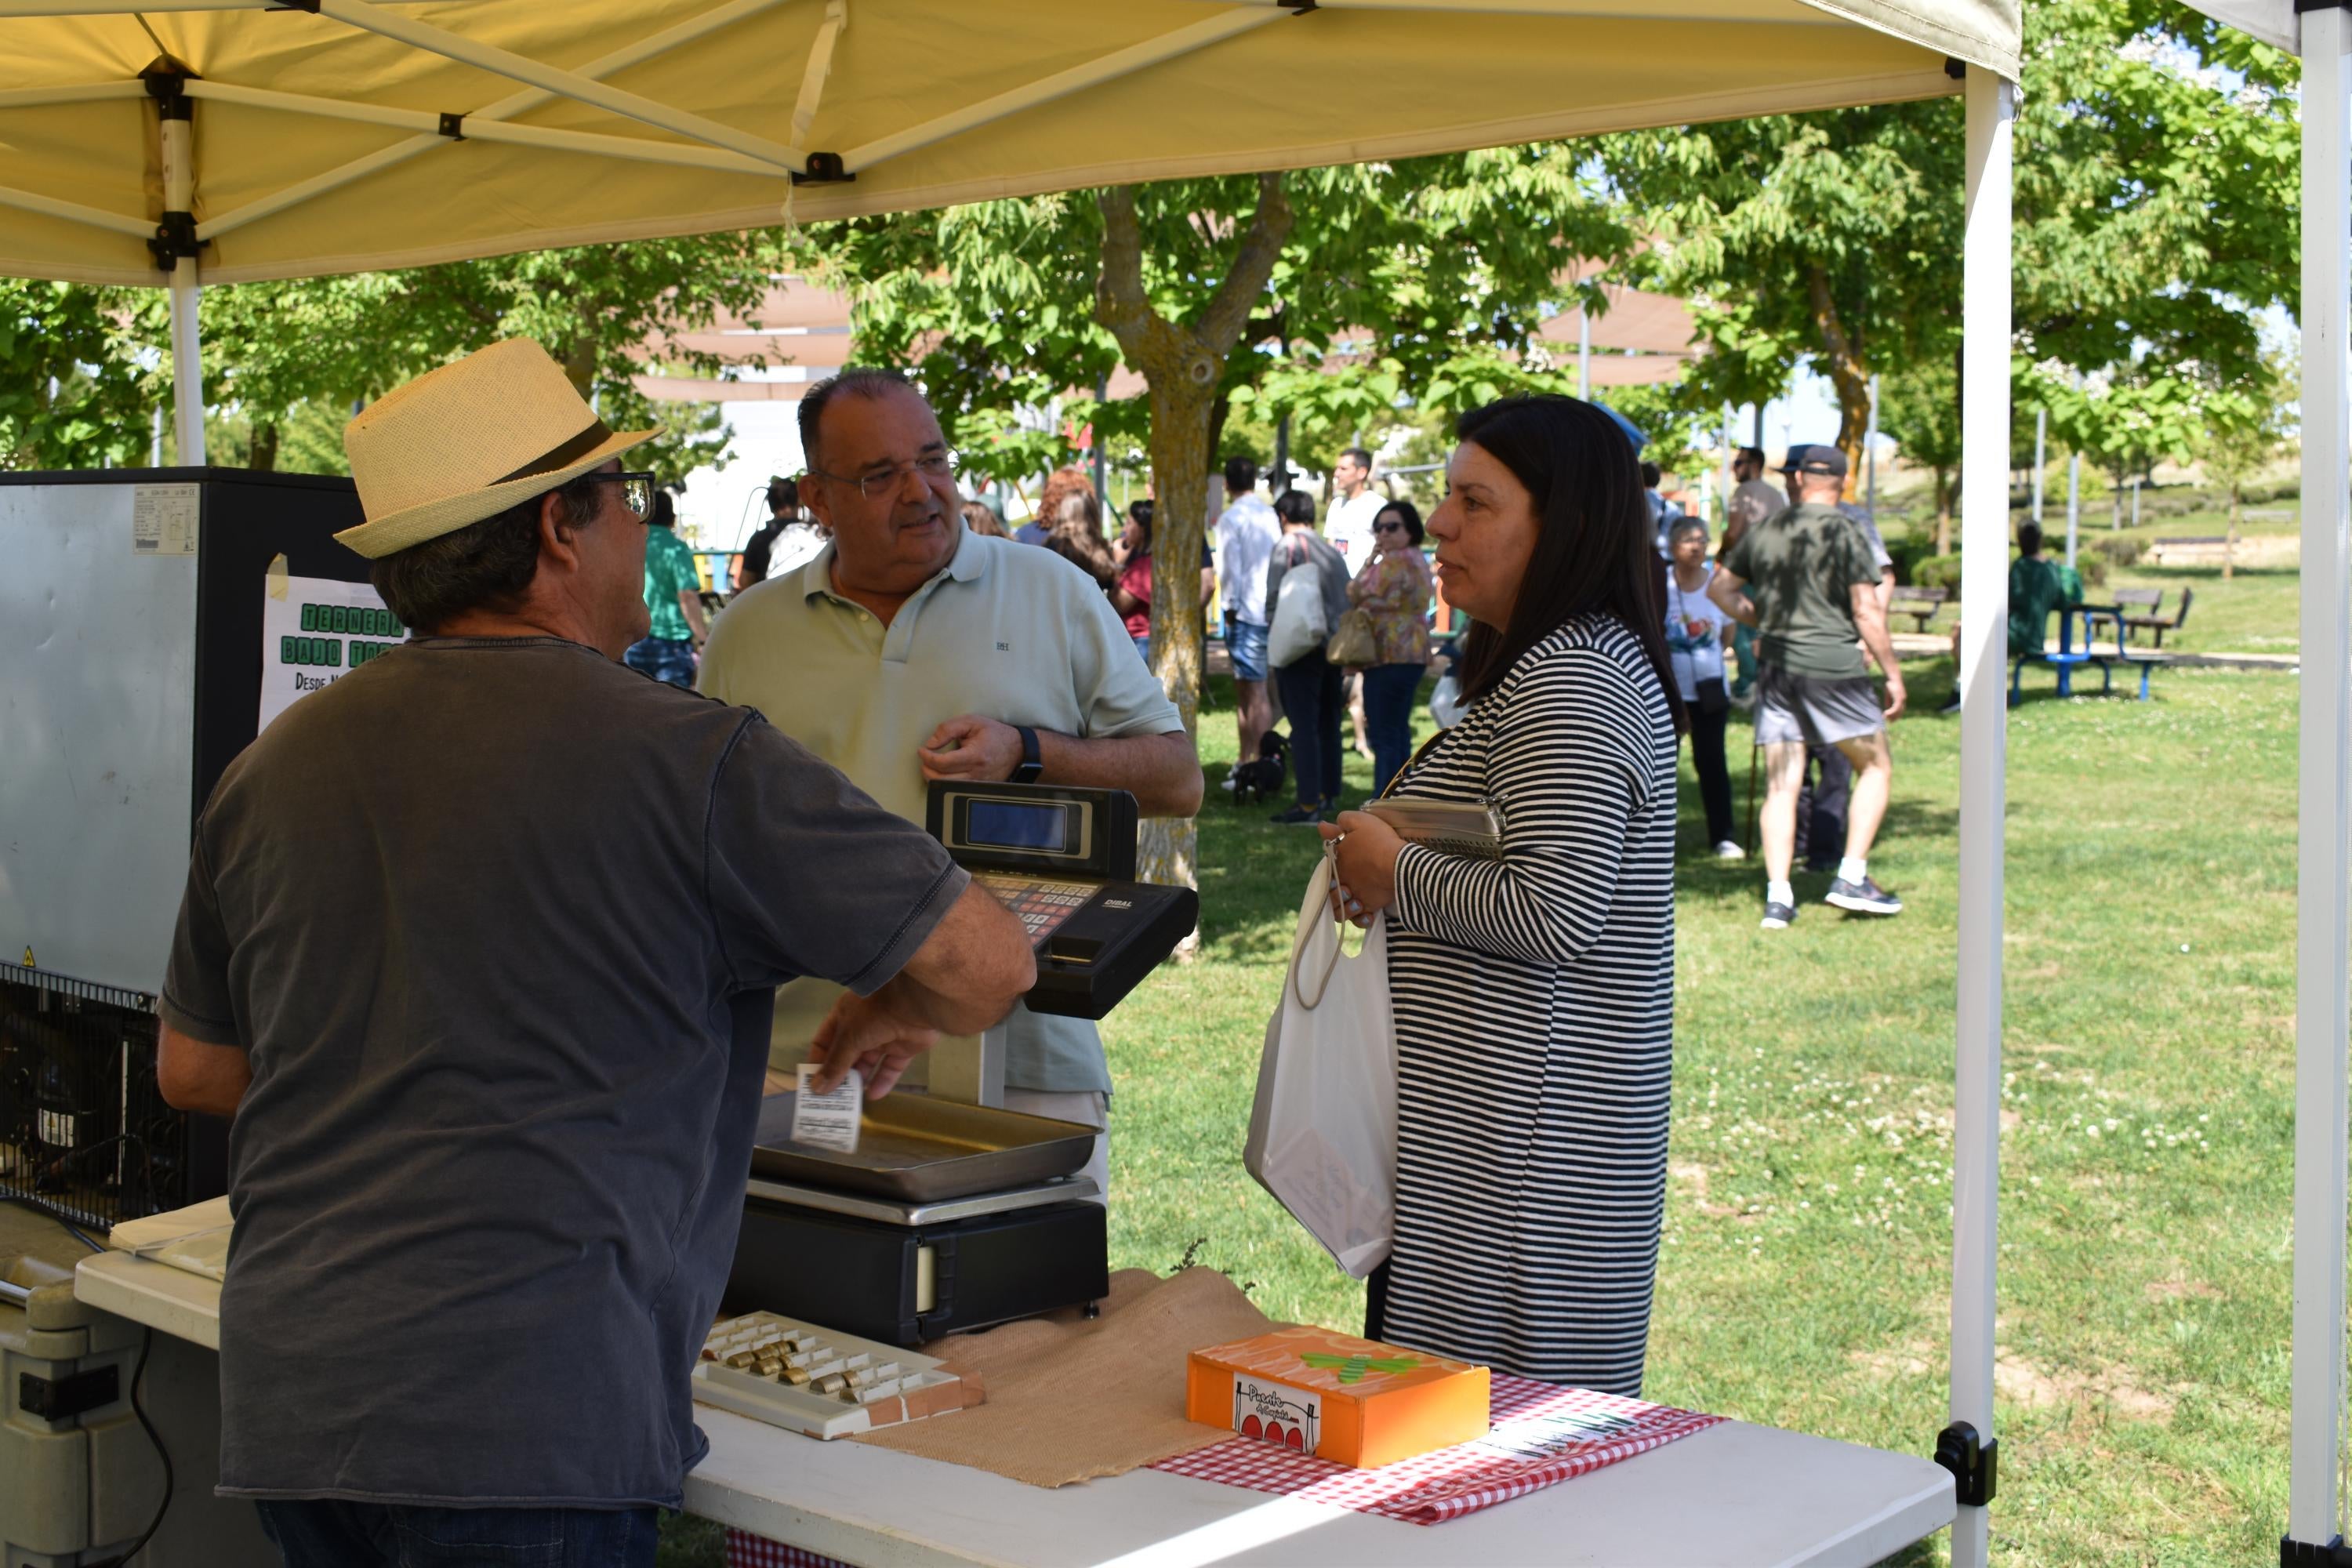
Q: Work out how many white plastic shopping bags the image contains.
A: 1